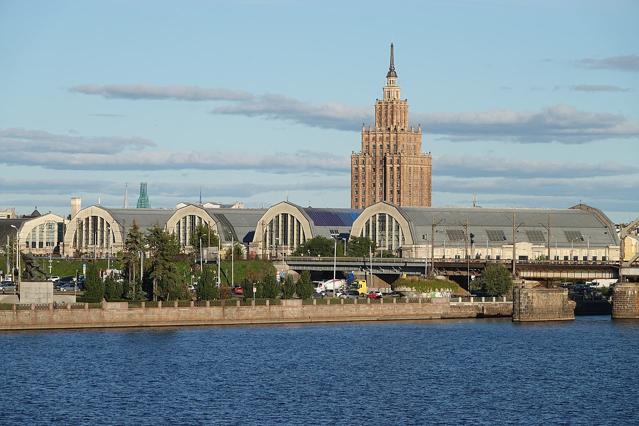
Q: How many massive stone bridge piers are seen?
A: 2